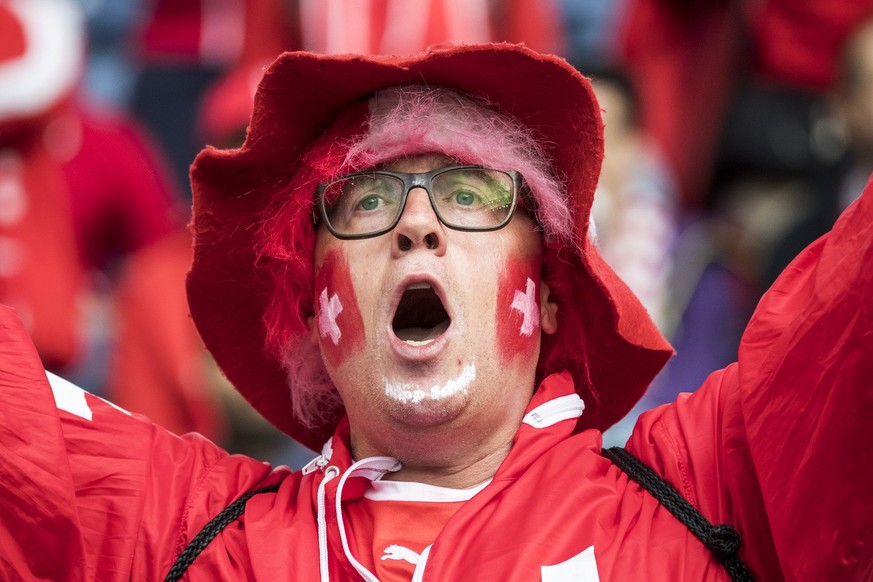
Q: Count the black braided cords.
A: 2